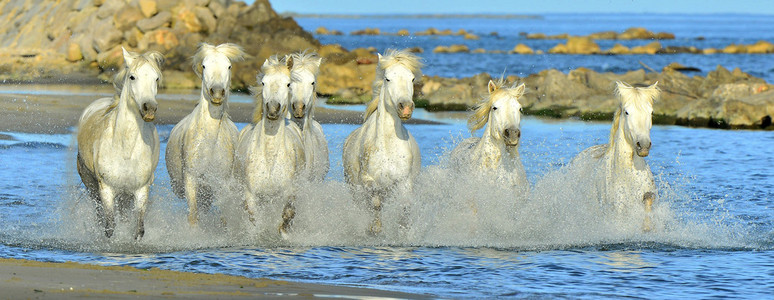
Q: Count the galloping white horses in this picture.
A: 7